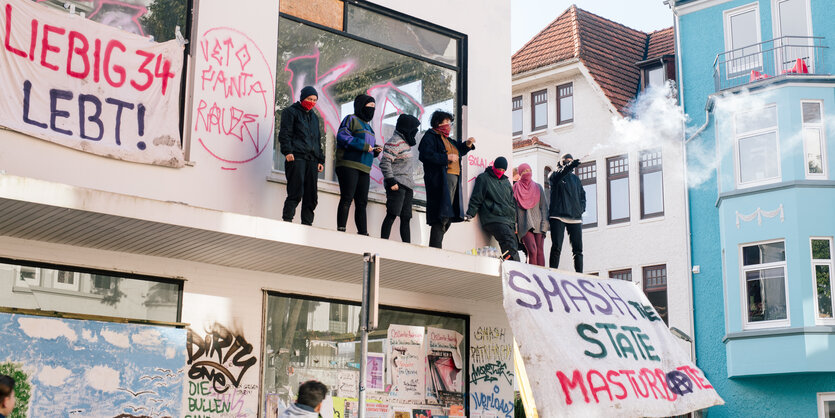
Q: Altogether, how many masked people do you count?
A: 7